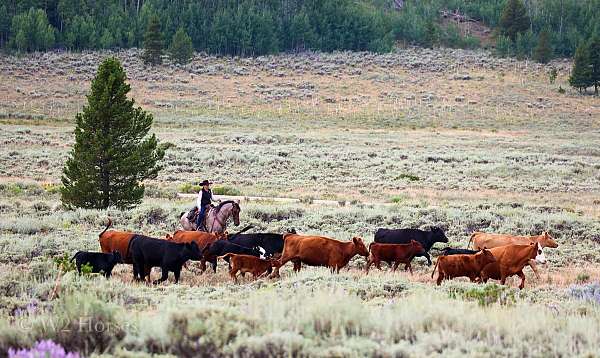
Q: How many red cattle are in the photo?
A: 8